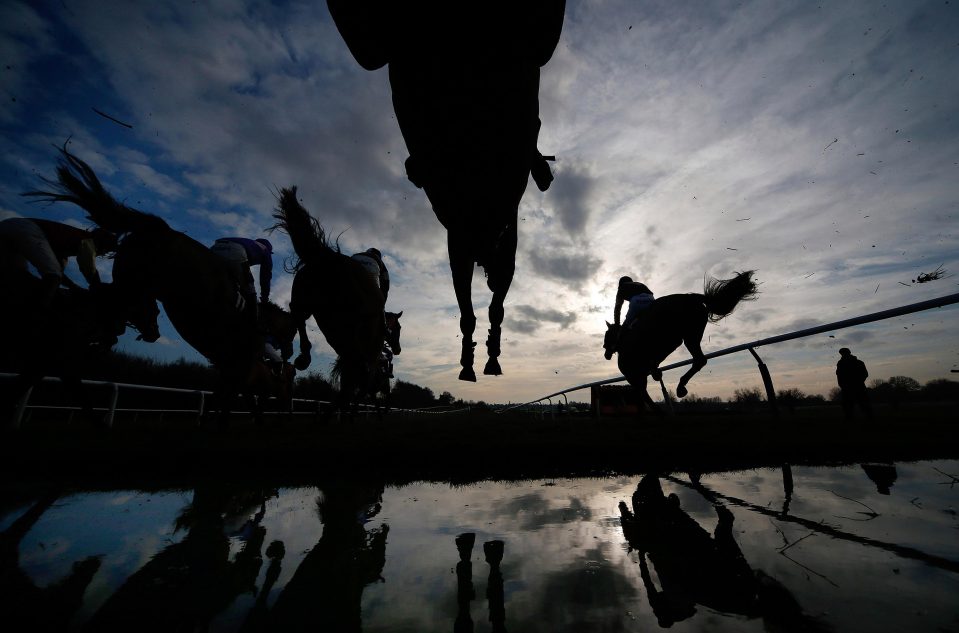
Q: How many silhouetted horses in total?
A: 5